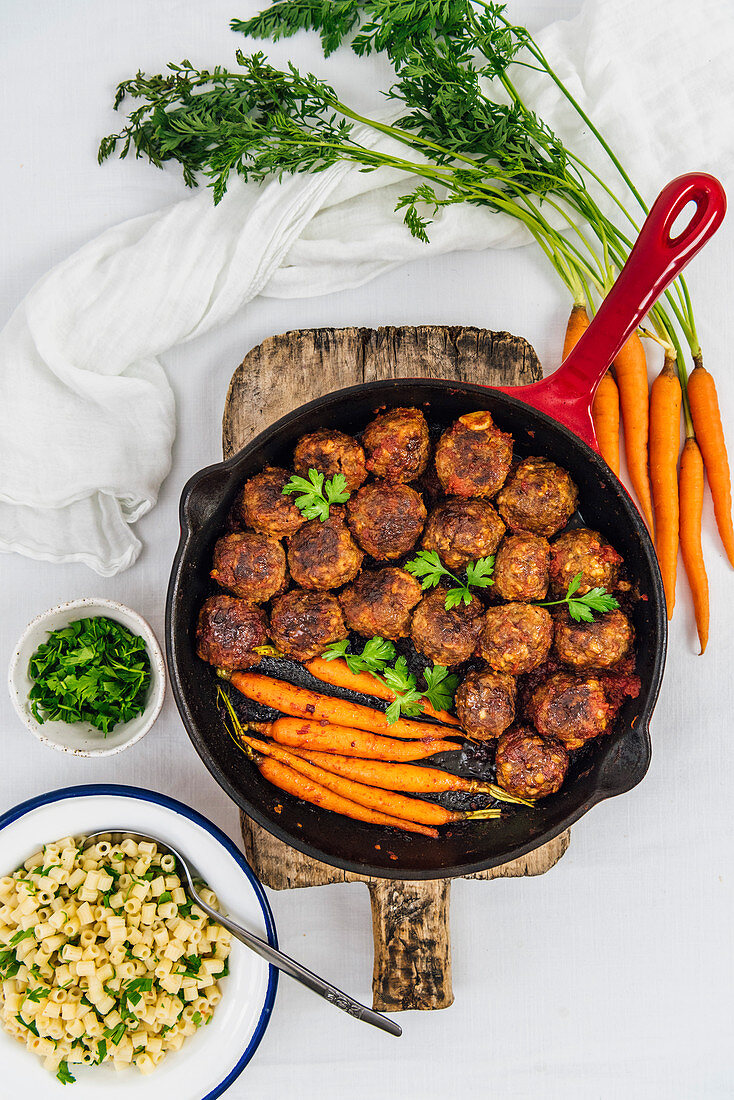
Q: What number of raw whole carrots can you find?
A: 6